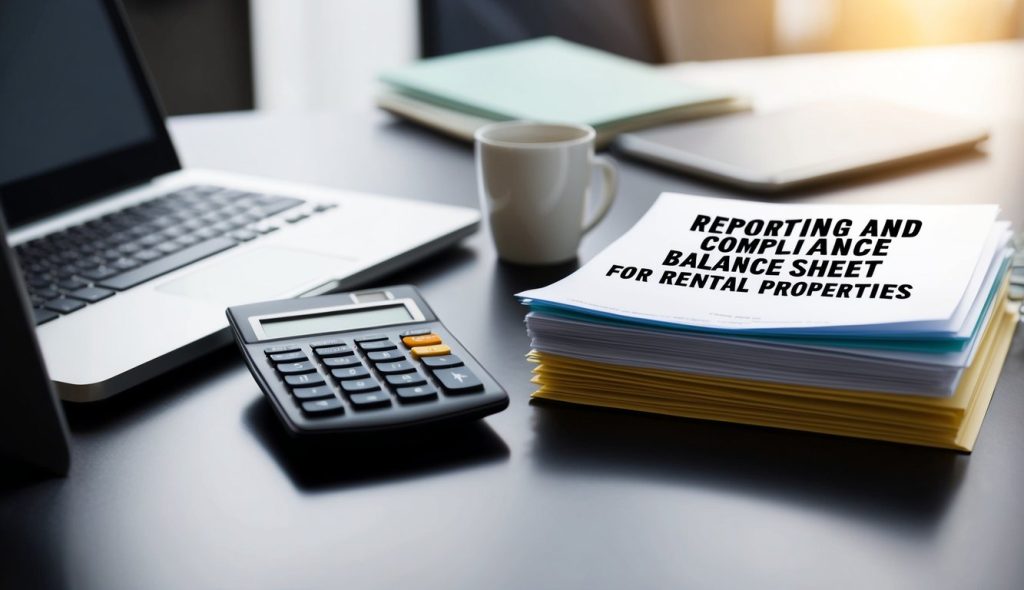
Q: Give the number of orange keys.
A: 2